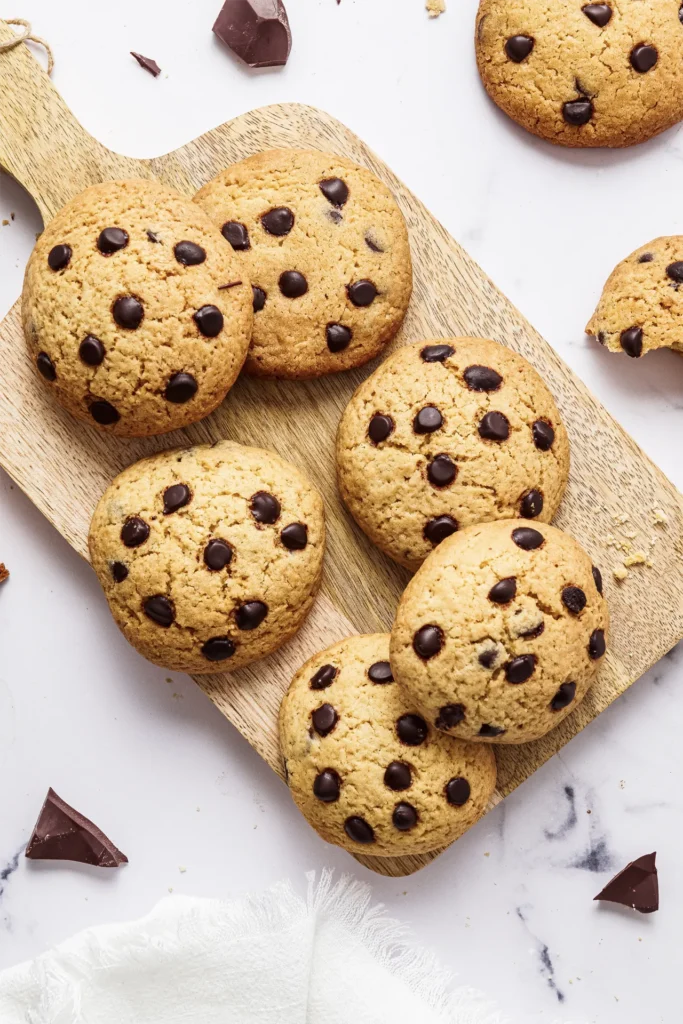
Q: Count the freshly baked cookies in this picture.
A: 8